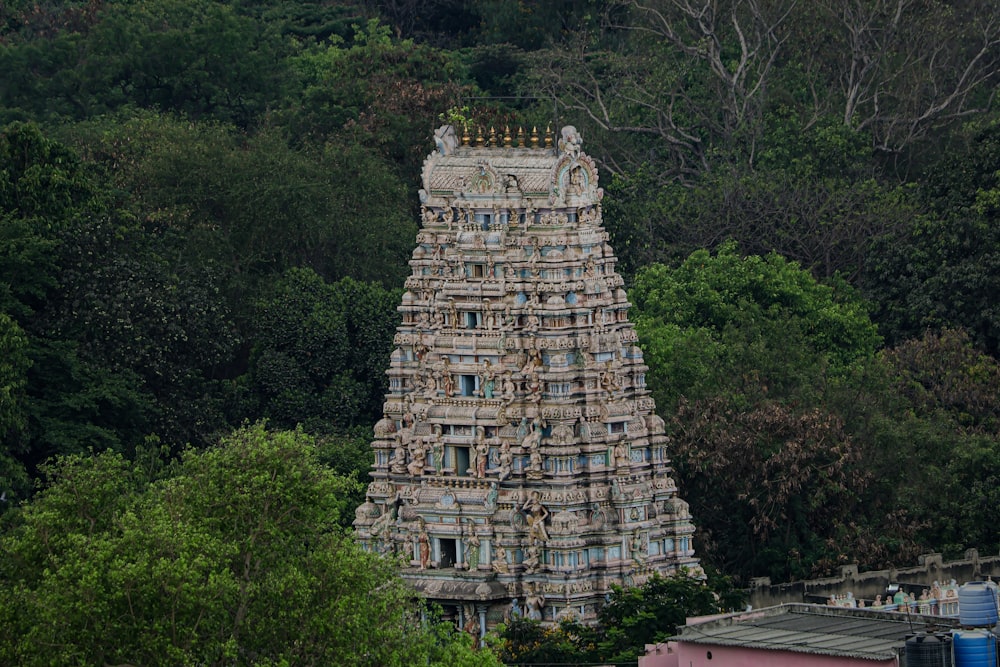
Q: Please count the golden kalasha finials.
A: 7